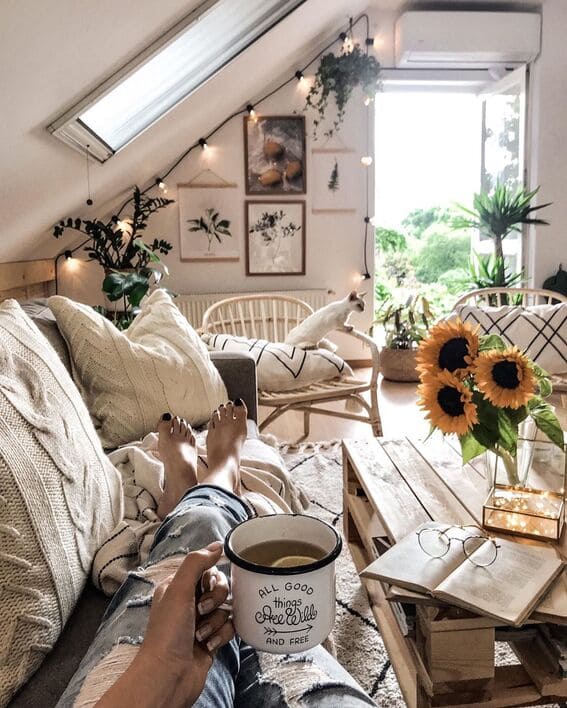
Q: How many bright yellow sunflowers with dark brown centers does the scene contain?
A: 3